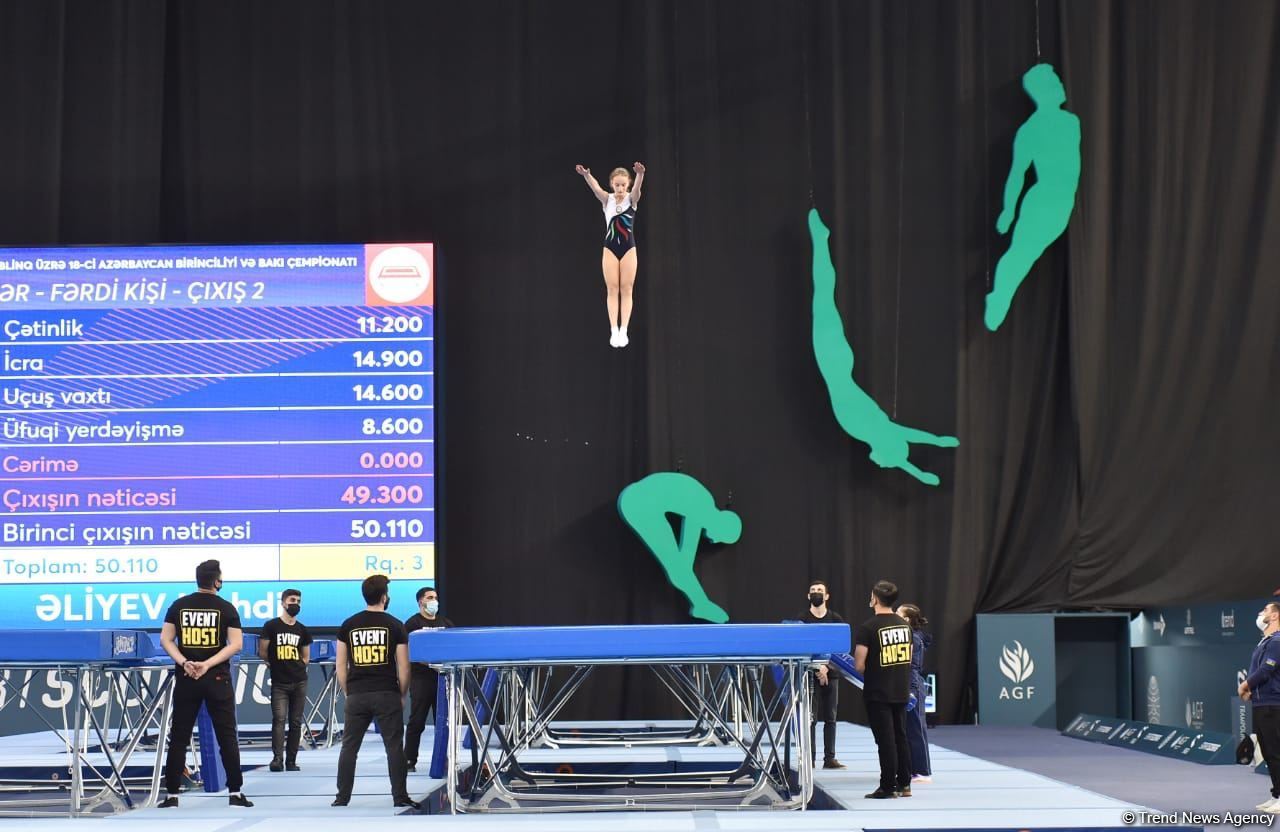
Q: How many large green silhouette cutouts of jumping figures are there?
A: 3